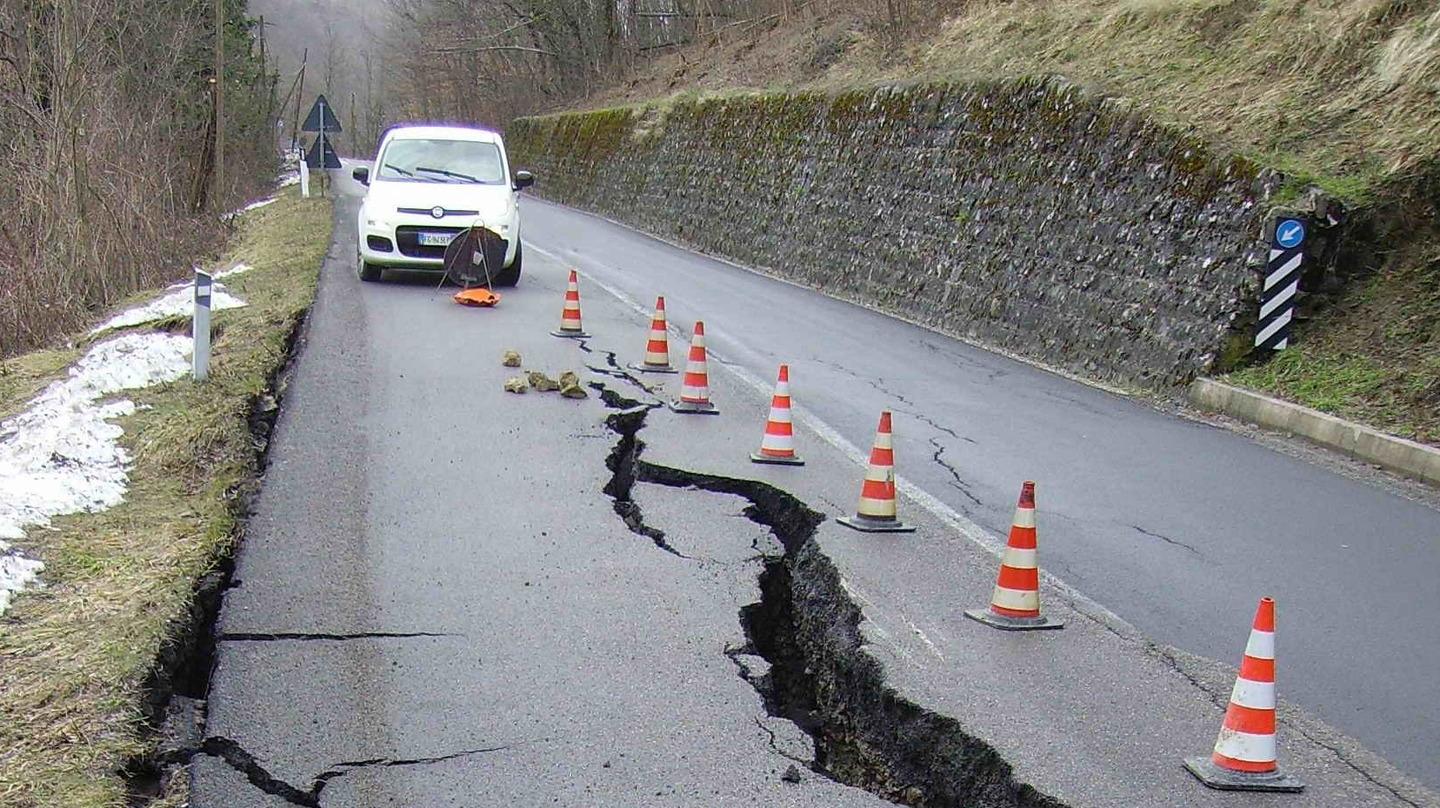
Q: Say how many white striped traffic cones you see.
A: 7